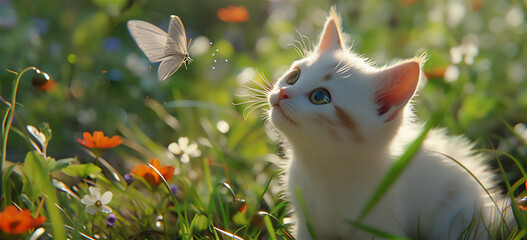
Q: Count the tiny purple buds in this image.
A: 3